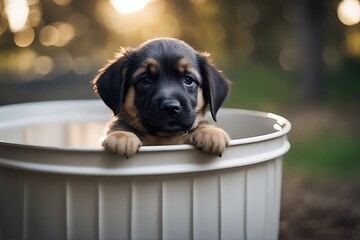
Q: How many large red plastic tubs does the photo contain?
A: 0